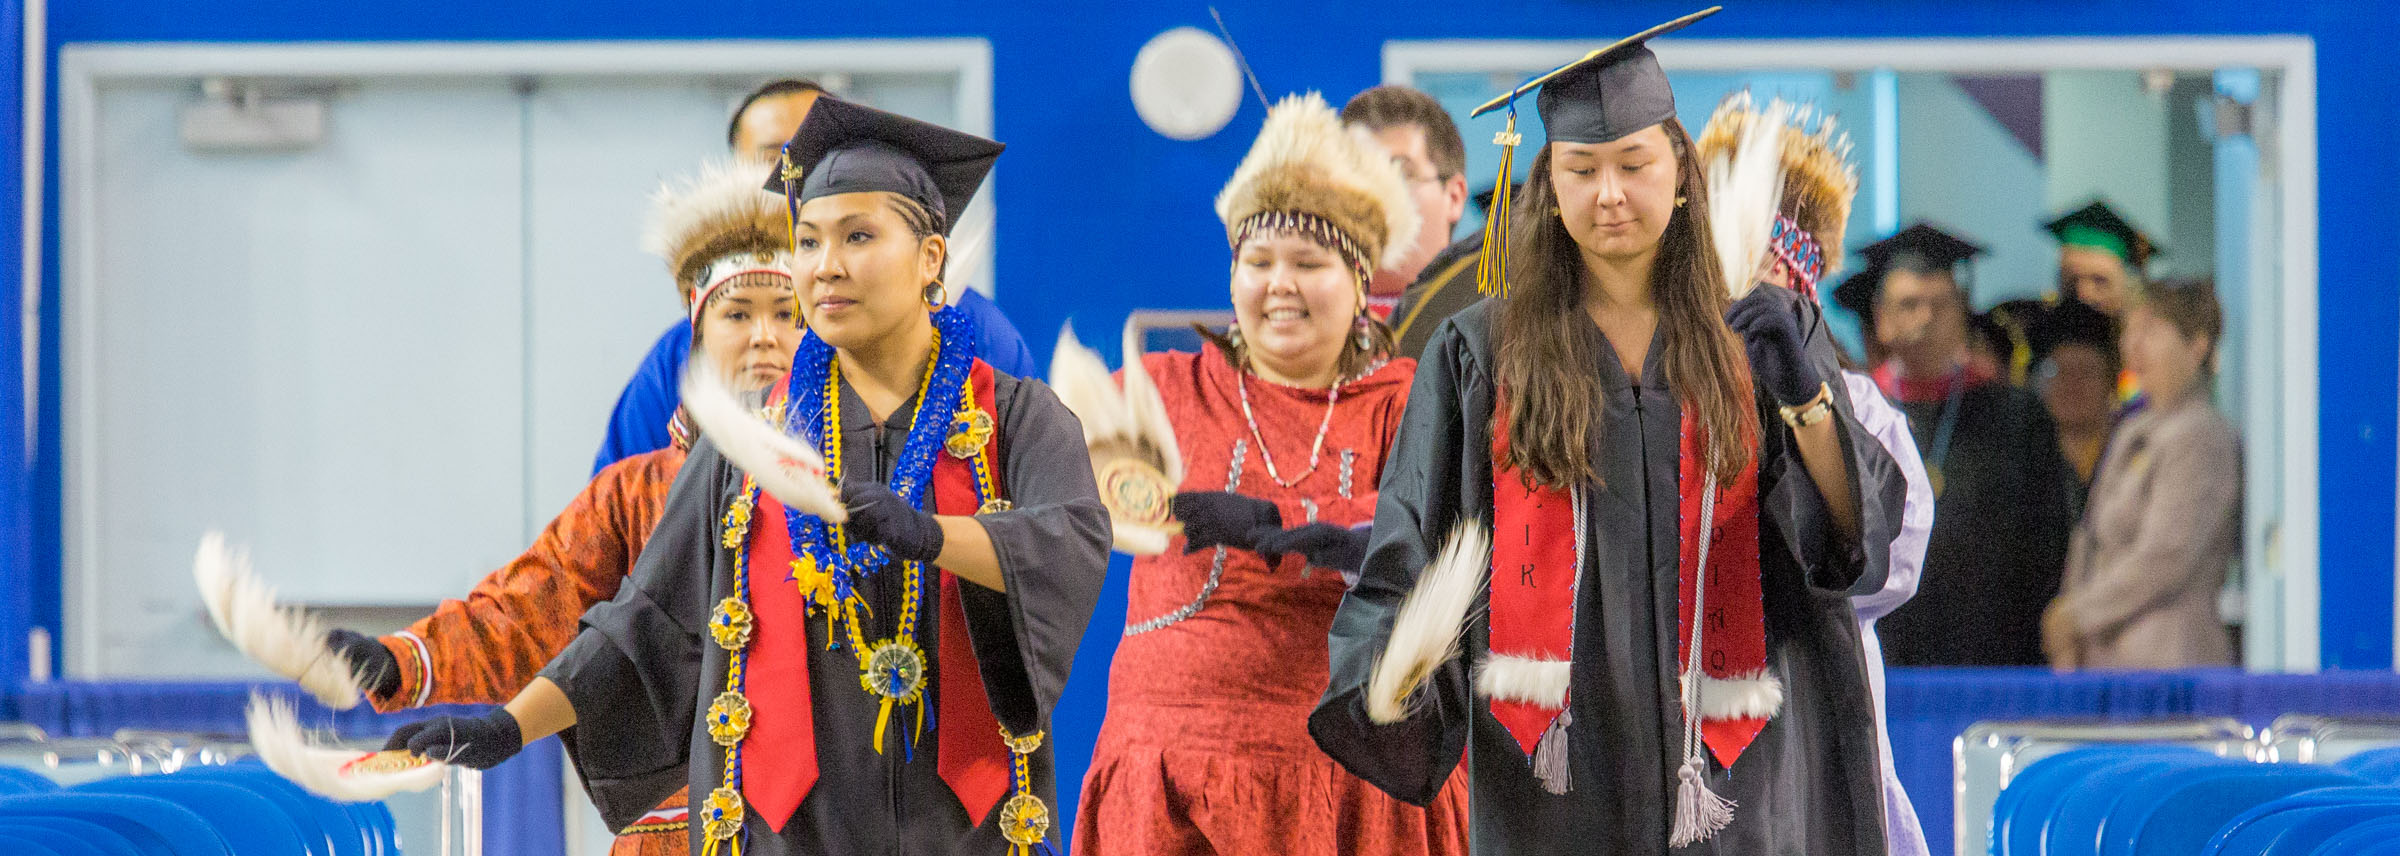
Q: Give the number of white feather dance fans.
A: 6